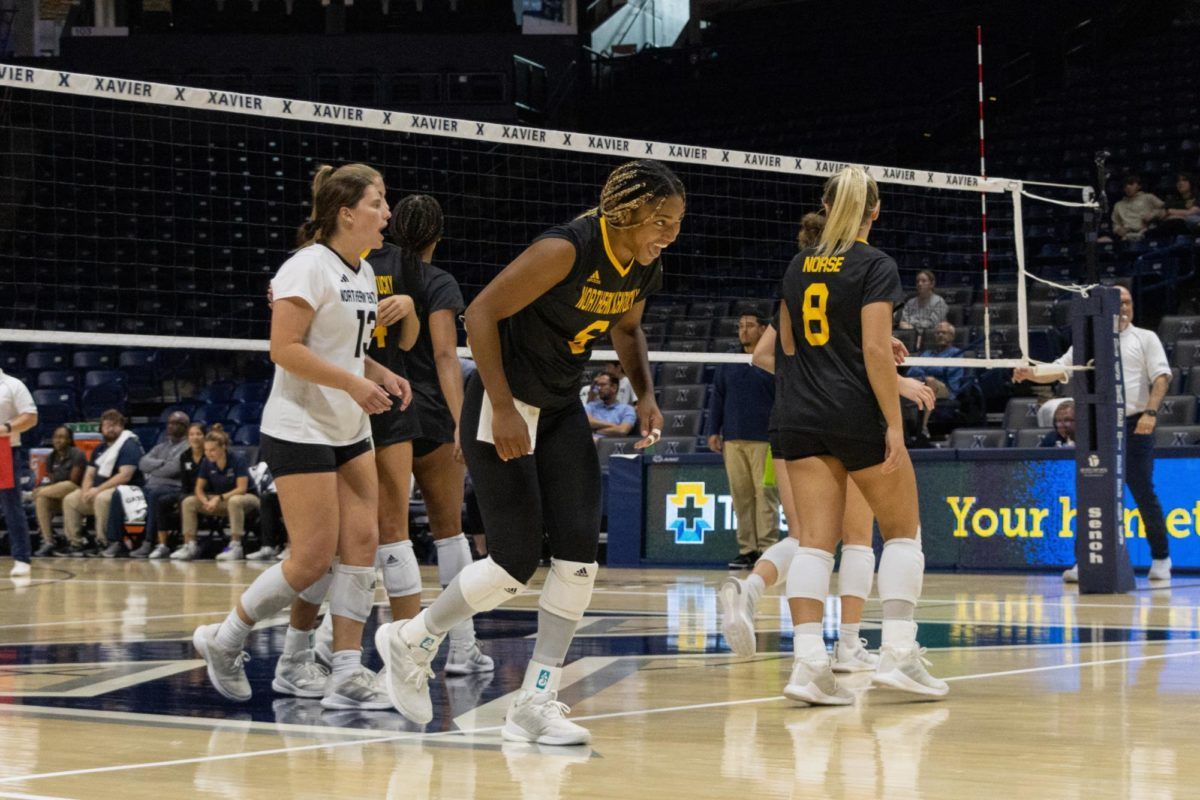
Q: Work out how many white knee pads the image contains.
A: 11